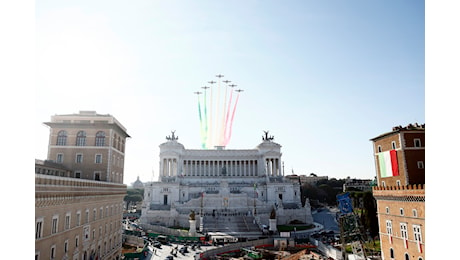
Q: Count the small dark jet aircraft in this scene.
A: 7